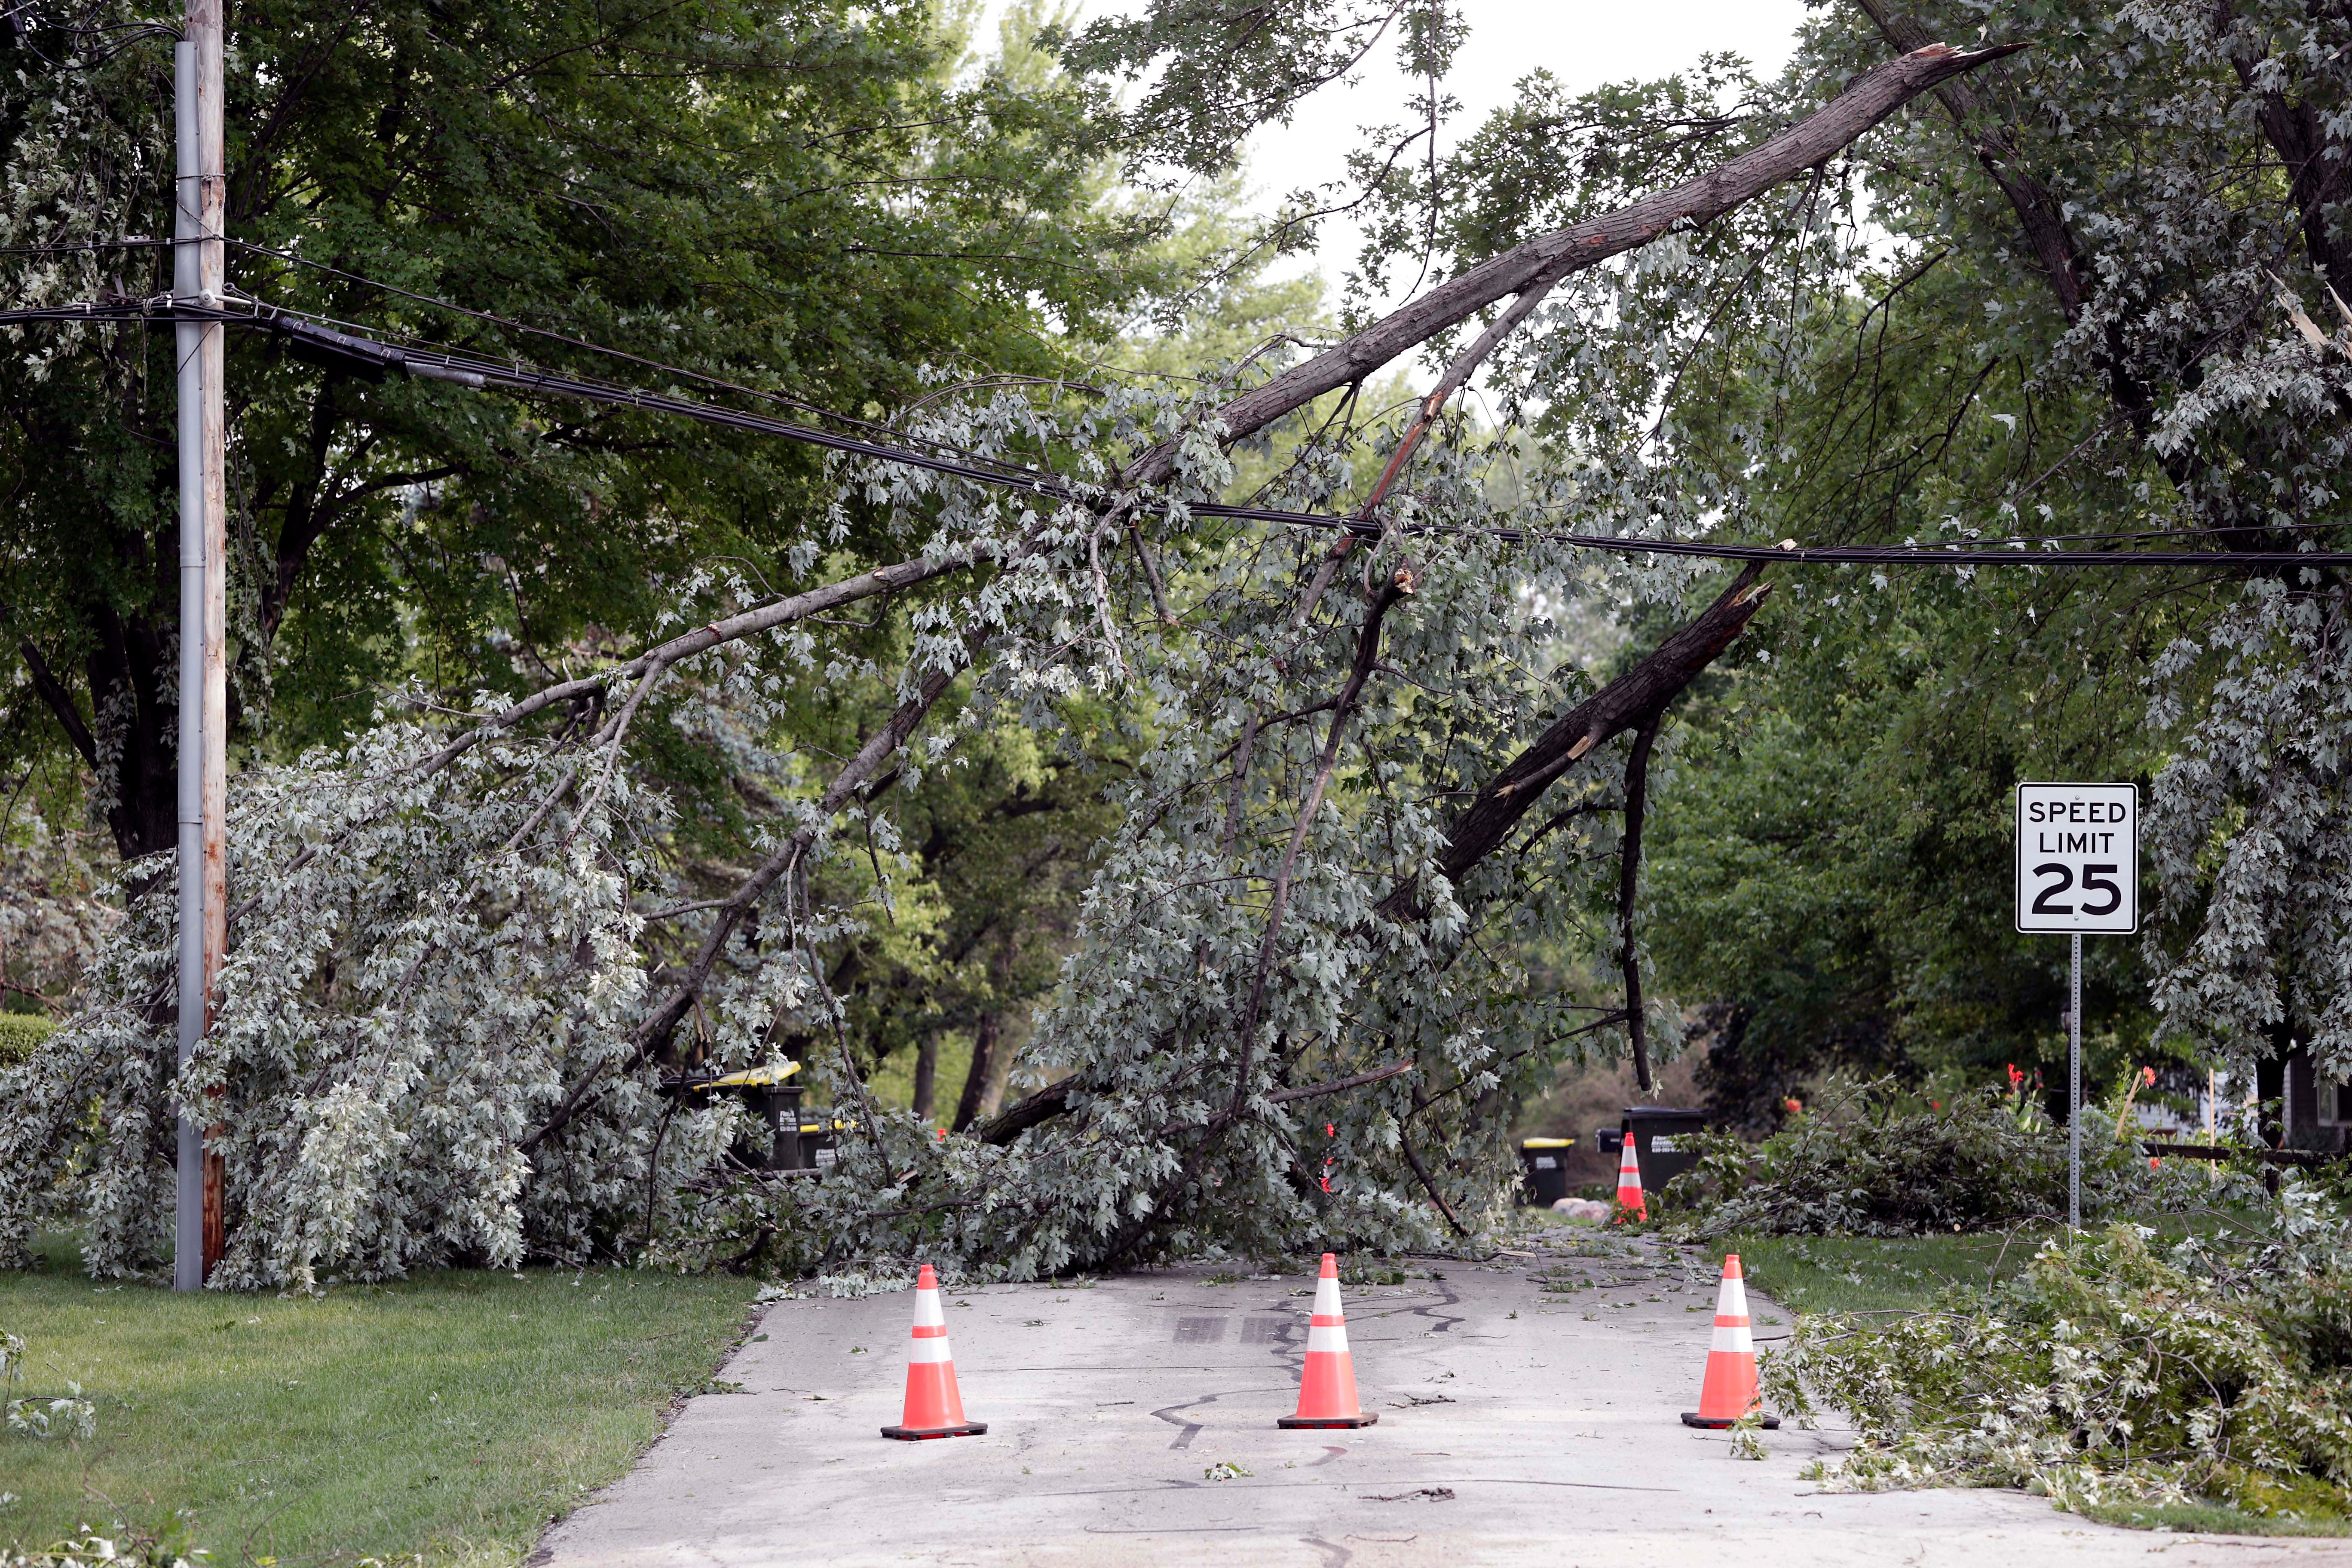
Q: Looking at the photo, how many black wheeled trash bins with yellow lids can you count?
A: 3